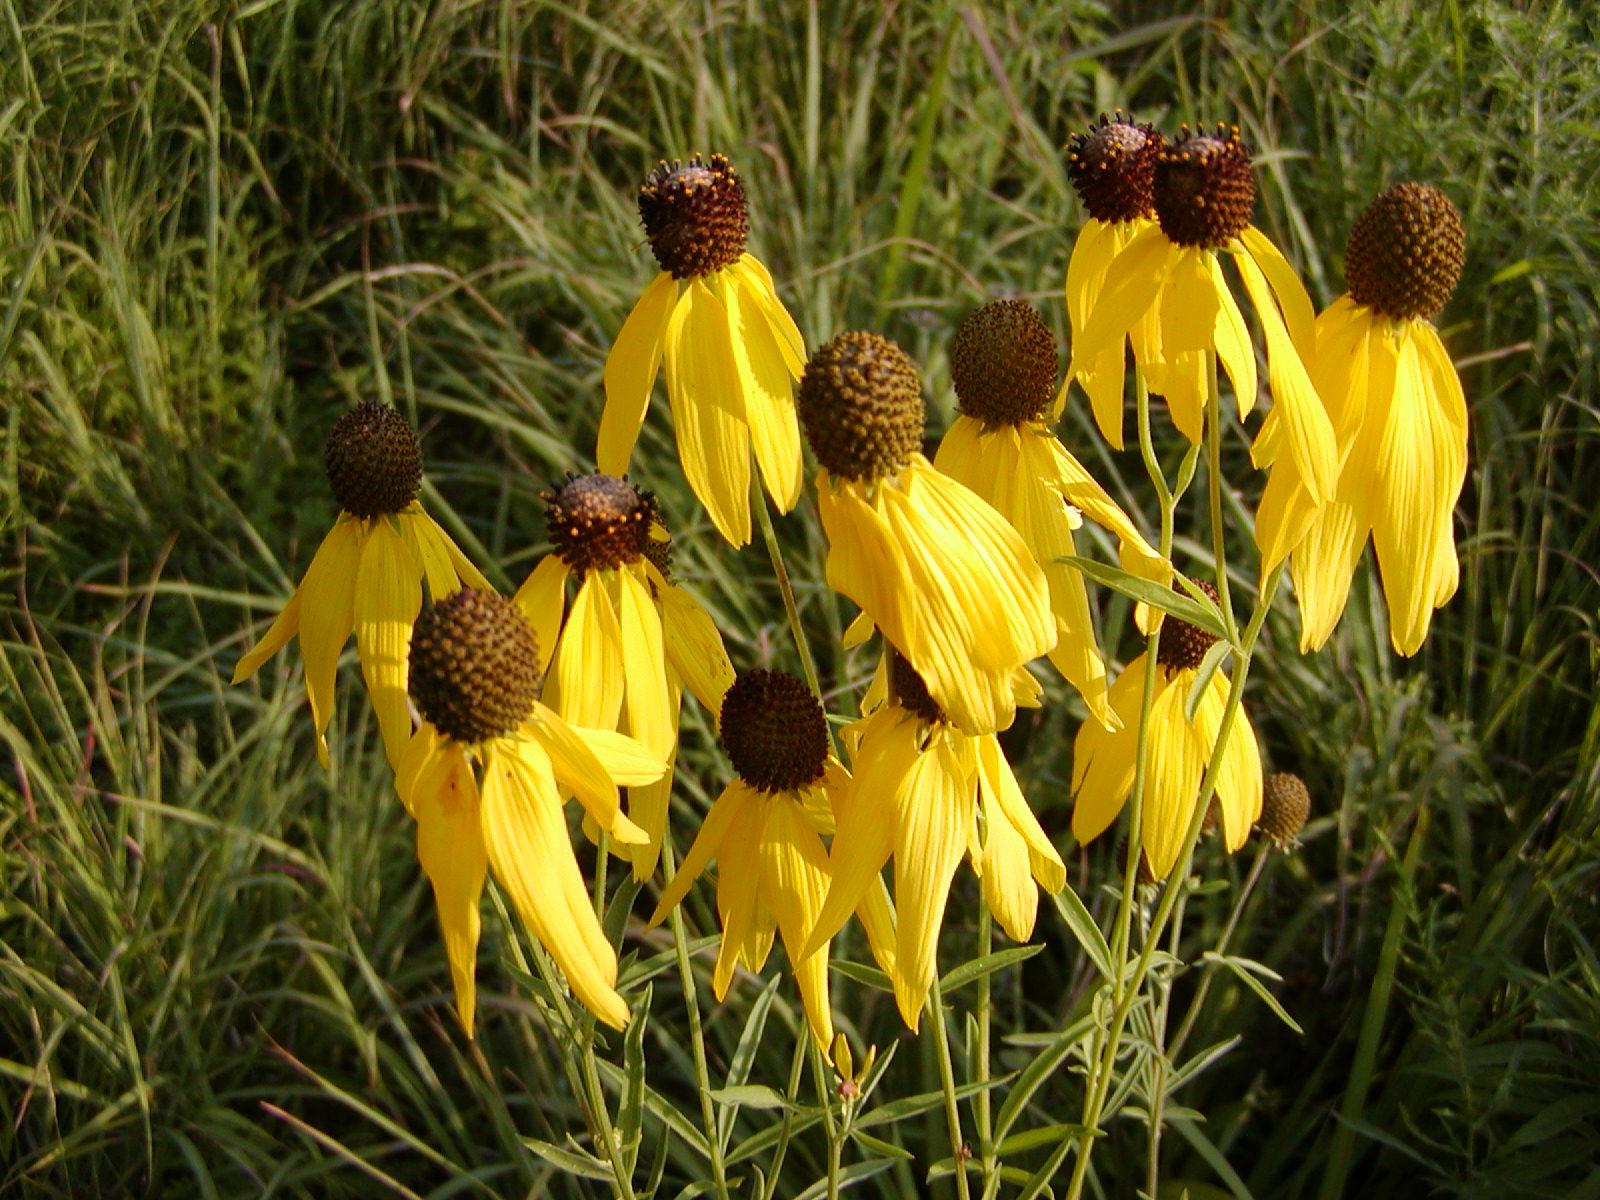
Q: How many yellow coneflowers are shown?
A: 12